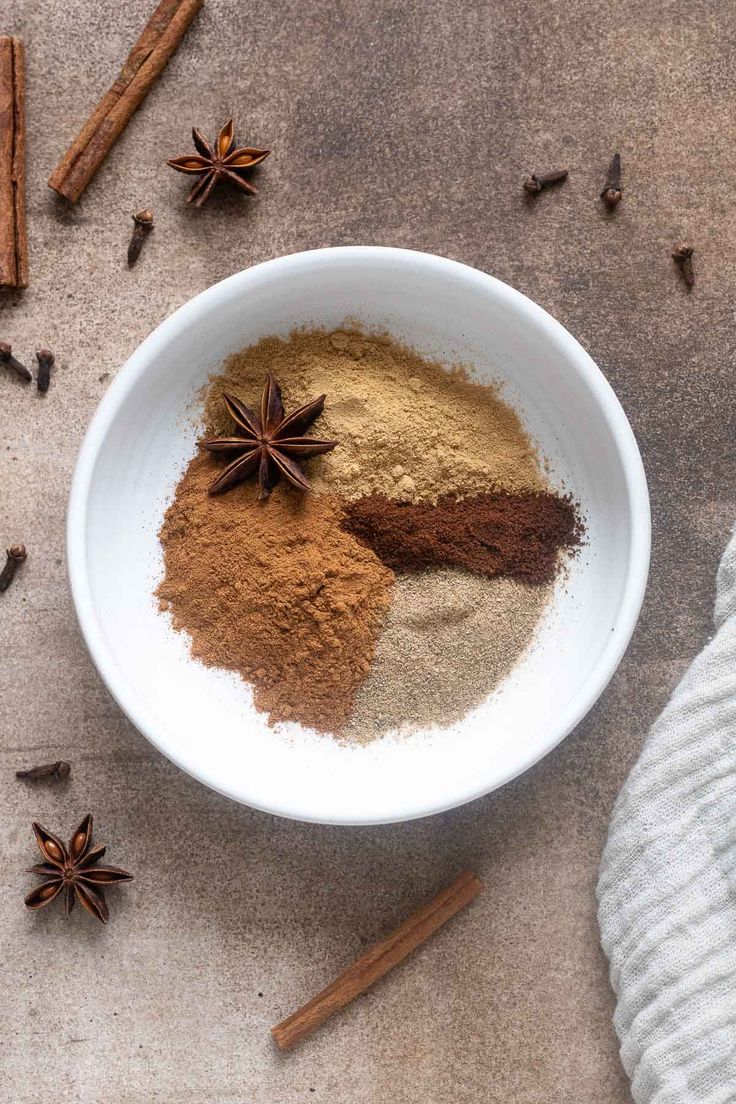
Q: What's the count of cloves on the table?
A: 8